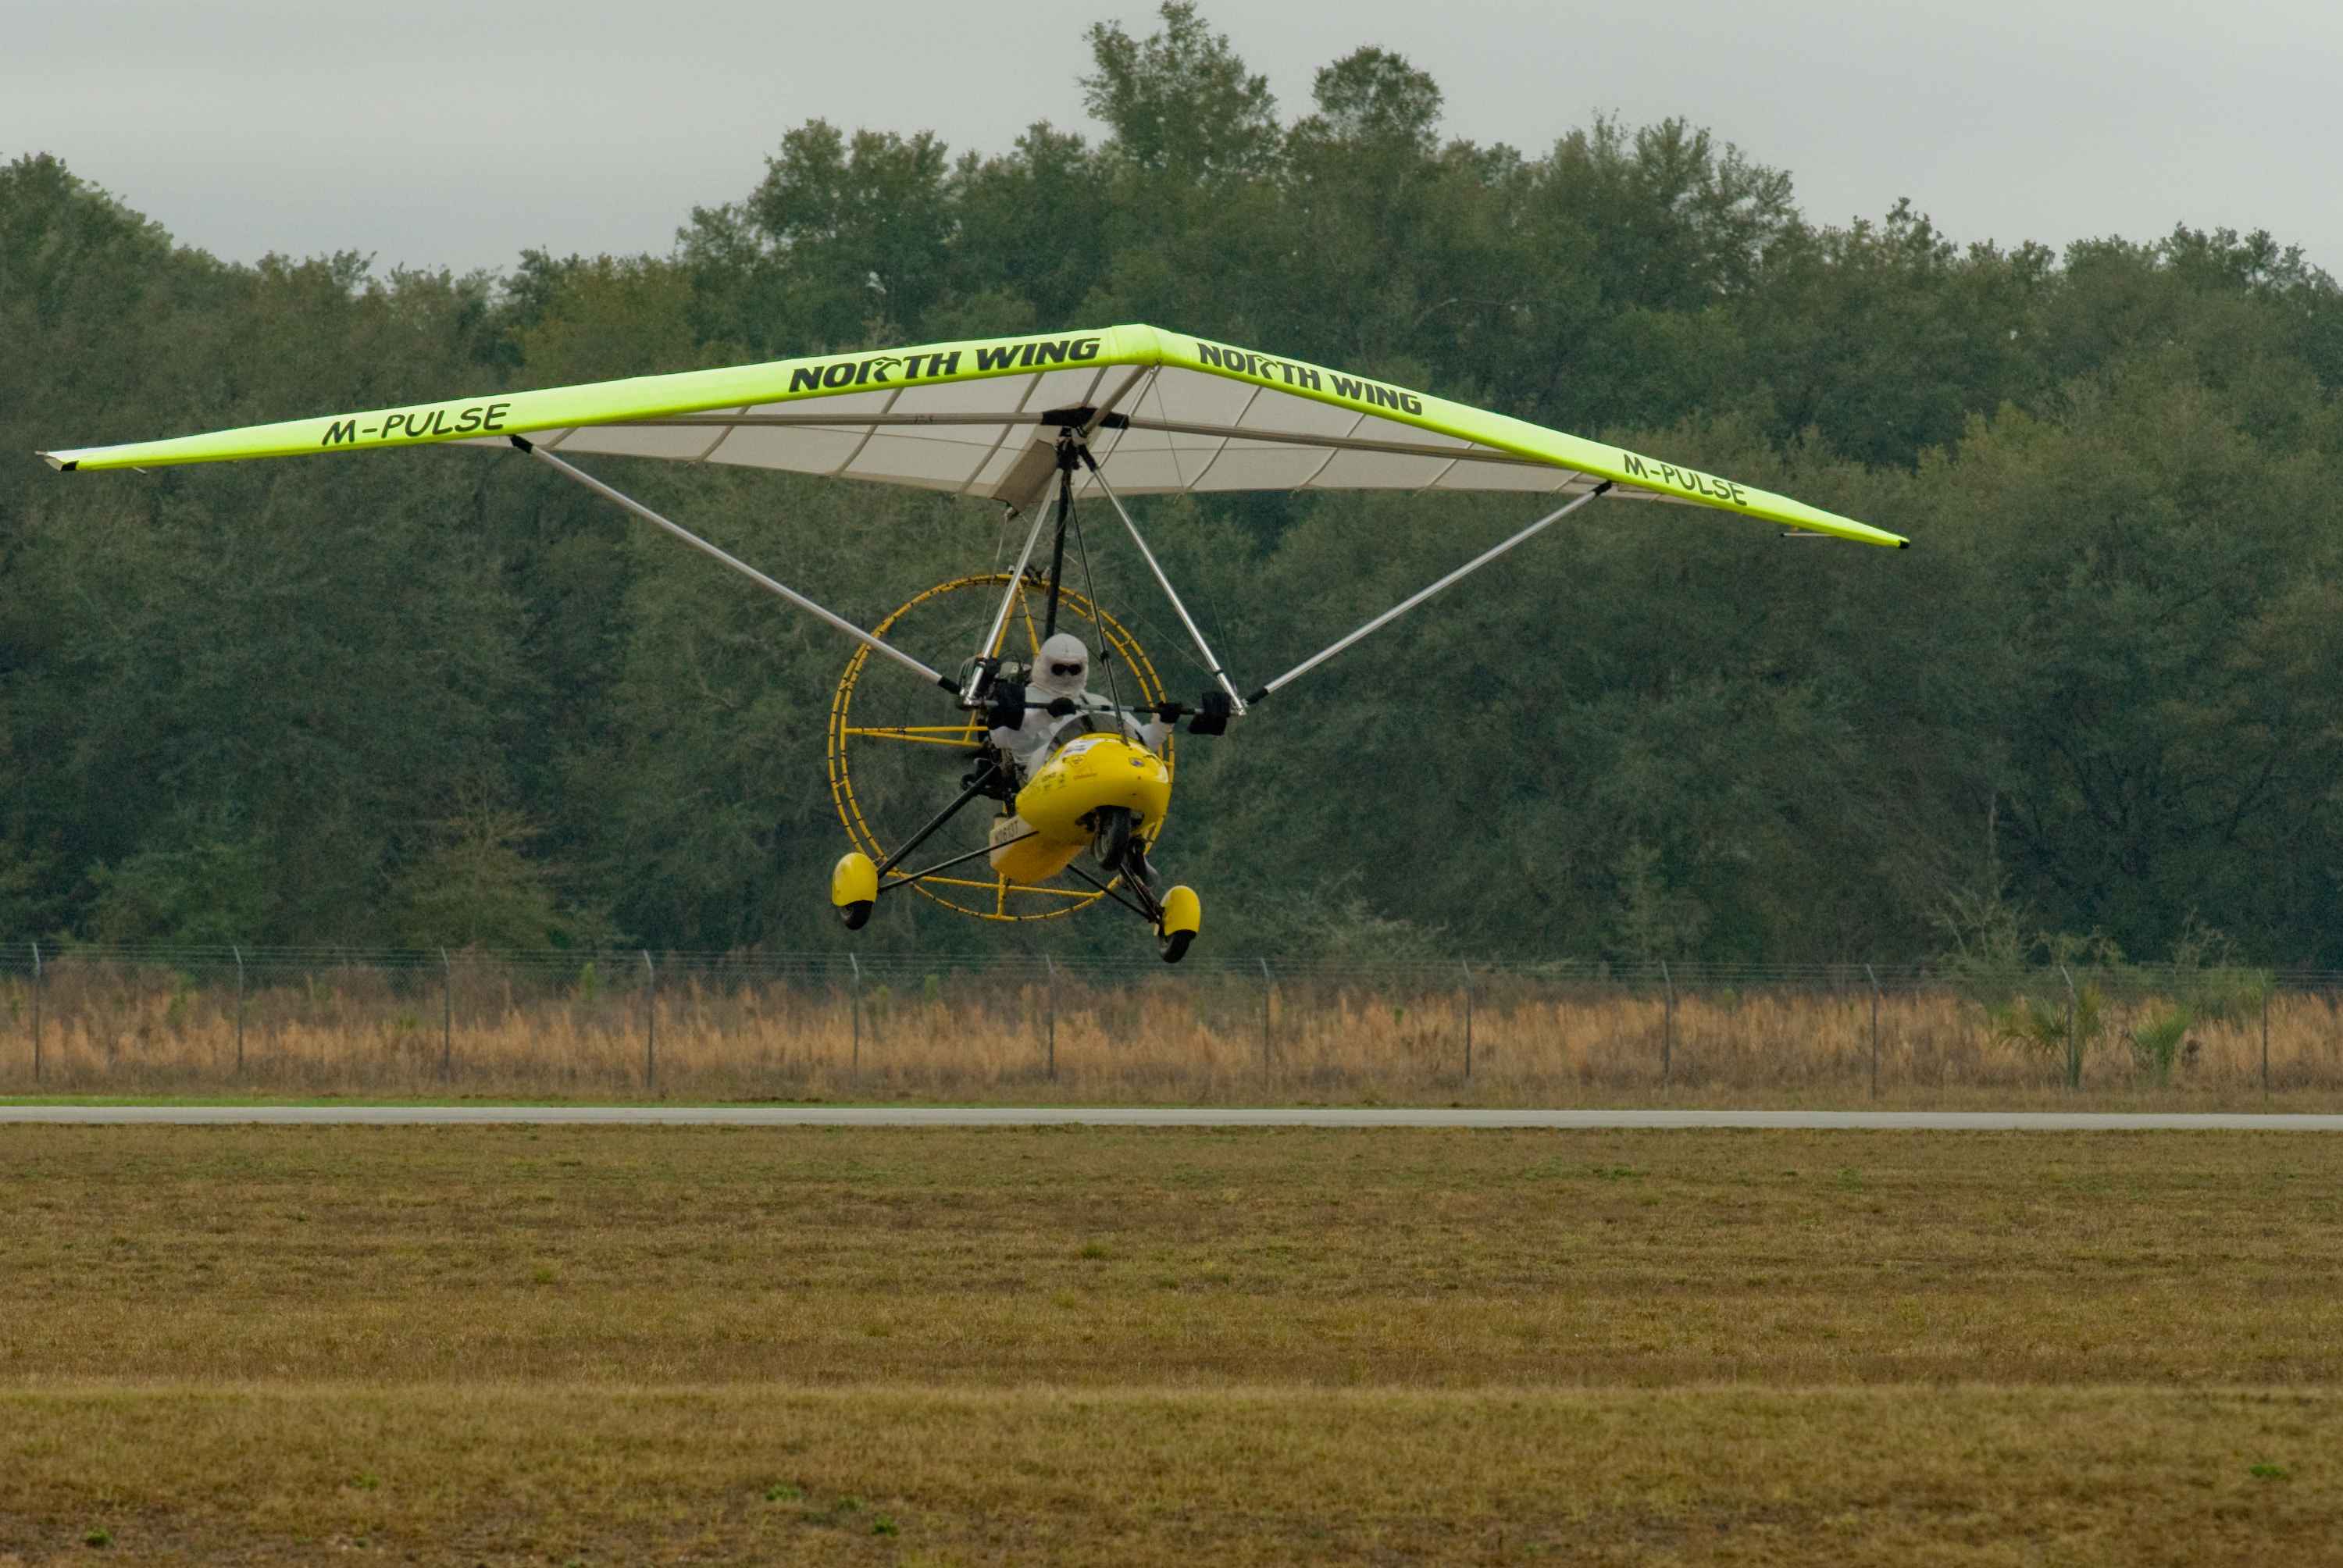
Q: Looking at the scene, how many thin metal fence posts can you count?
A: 12